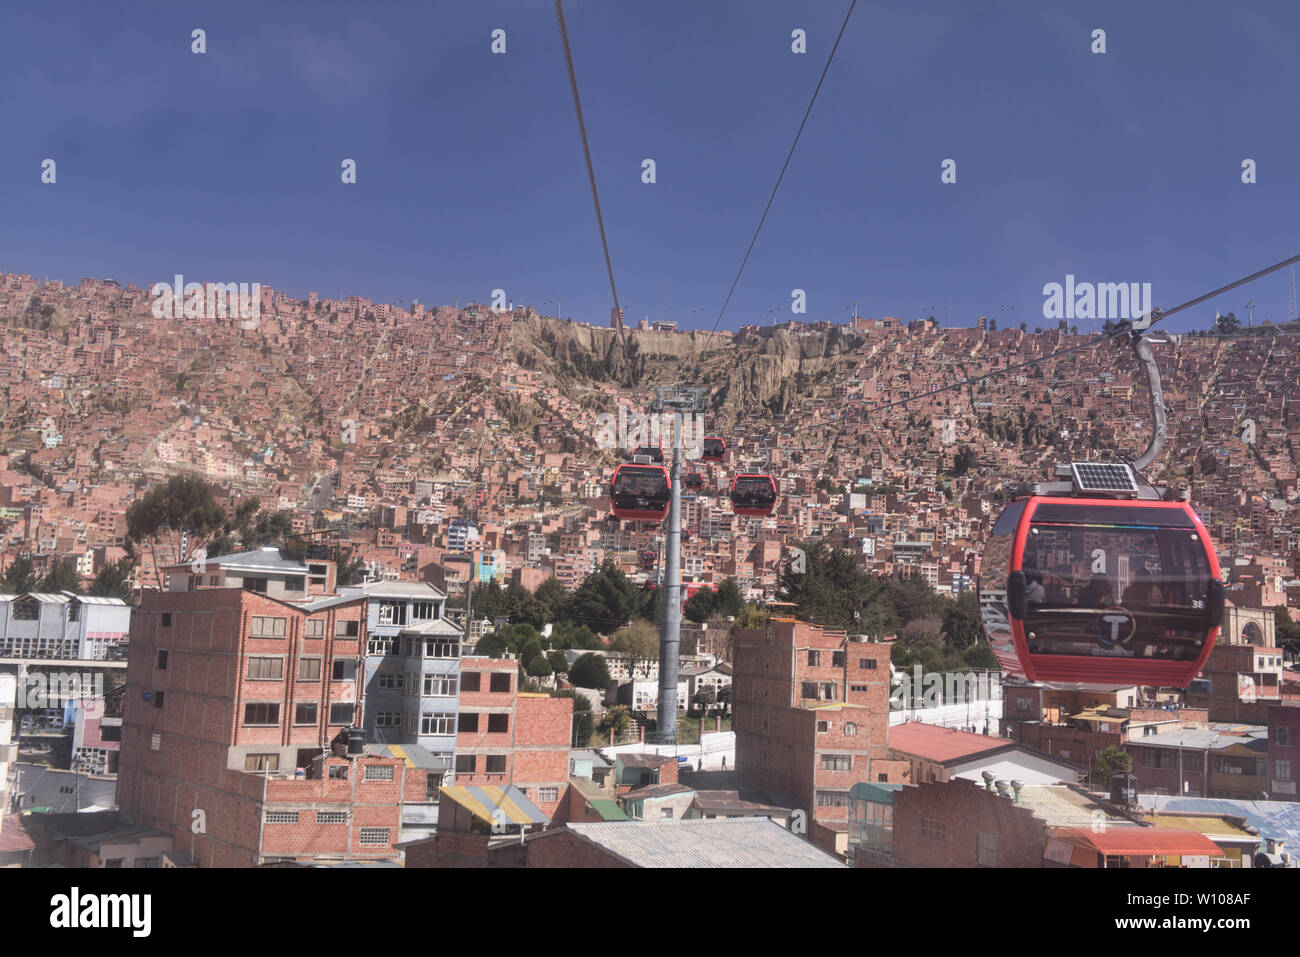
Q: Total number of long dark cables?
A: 3